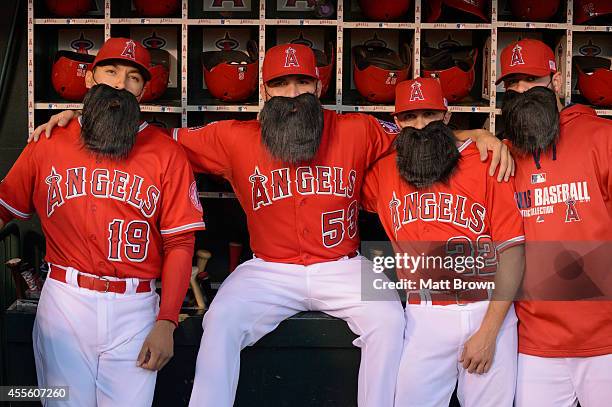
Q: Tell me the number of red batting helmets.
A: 13